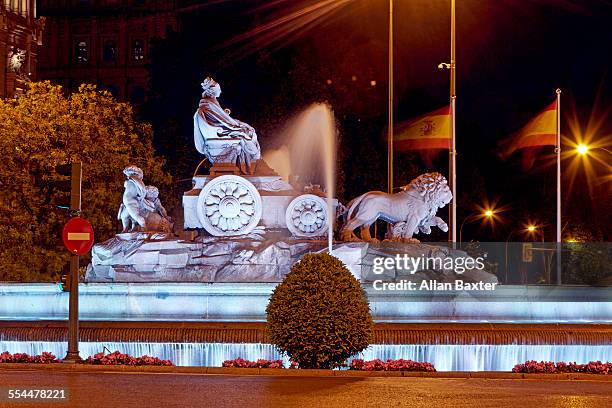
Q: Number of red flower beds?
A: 5